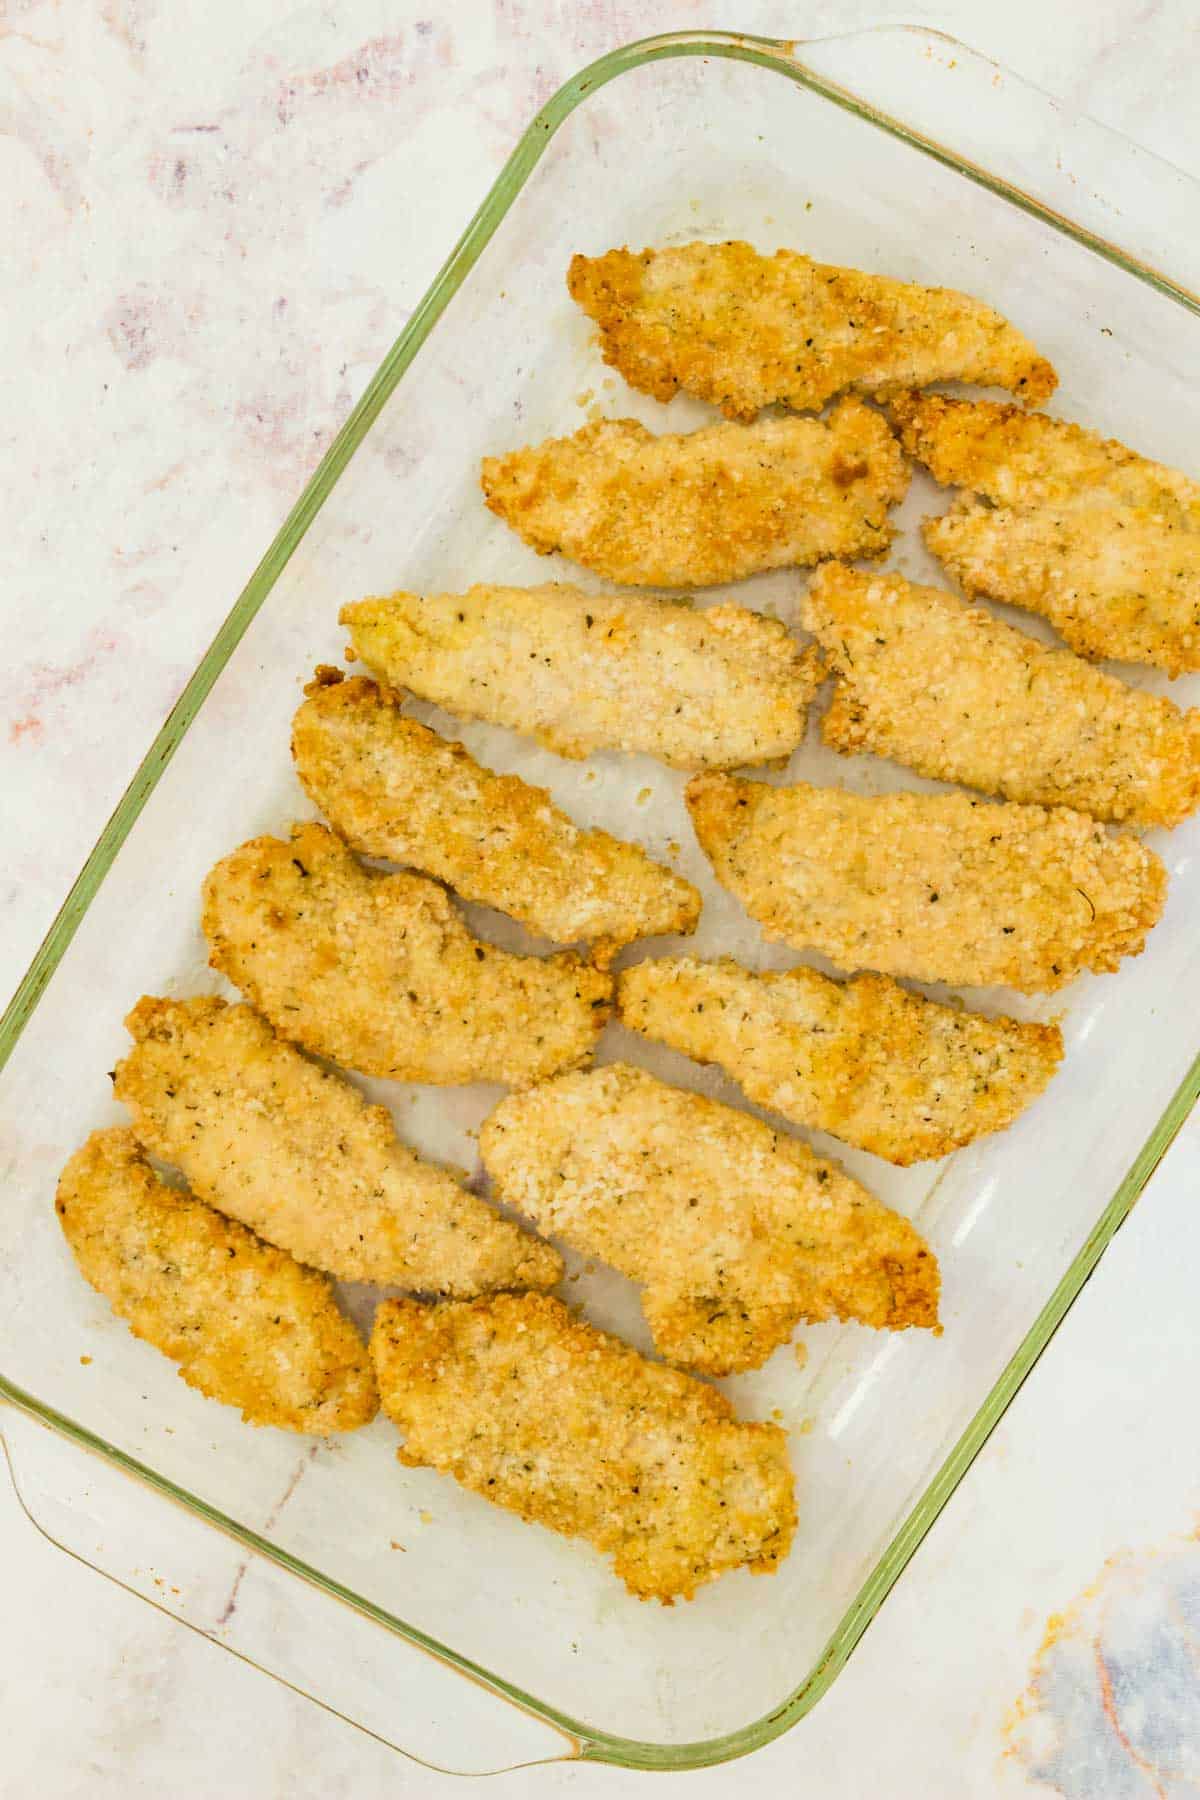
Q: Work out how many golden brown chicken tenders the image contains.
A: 13